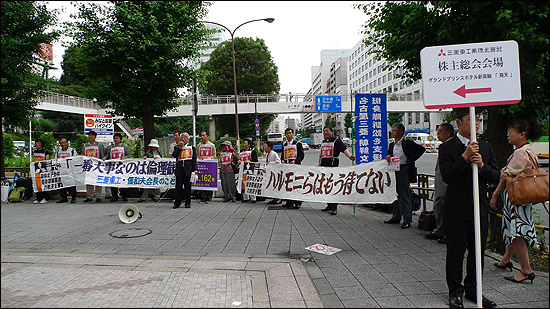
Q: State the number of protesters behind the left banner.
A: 6